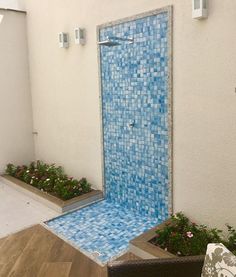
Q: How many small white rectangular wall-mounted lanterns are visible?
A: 3